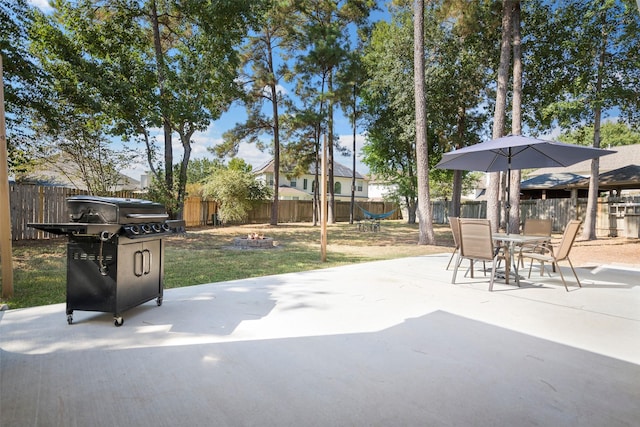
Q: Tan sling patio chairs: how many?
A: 4